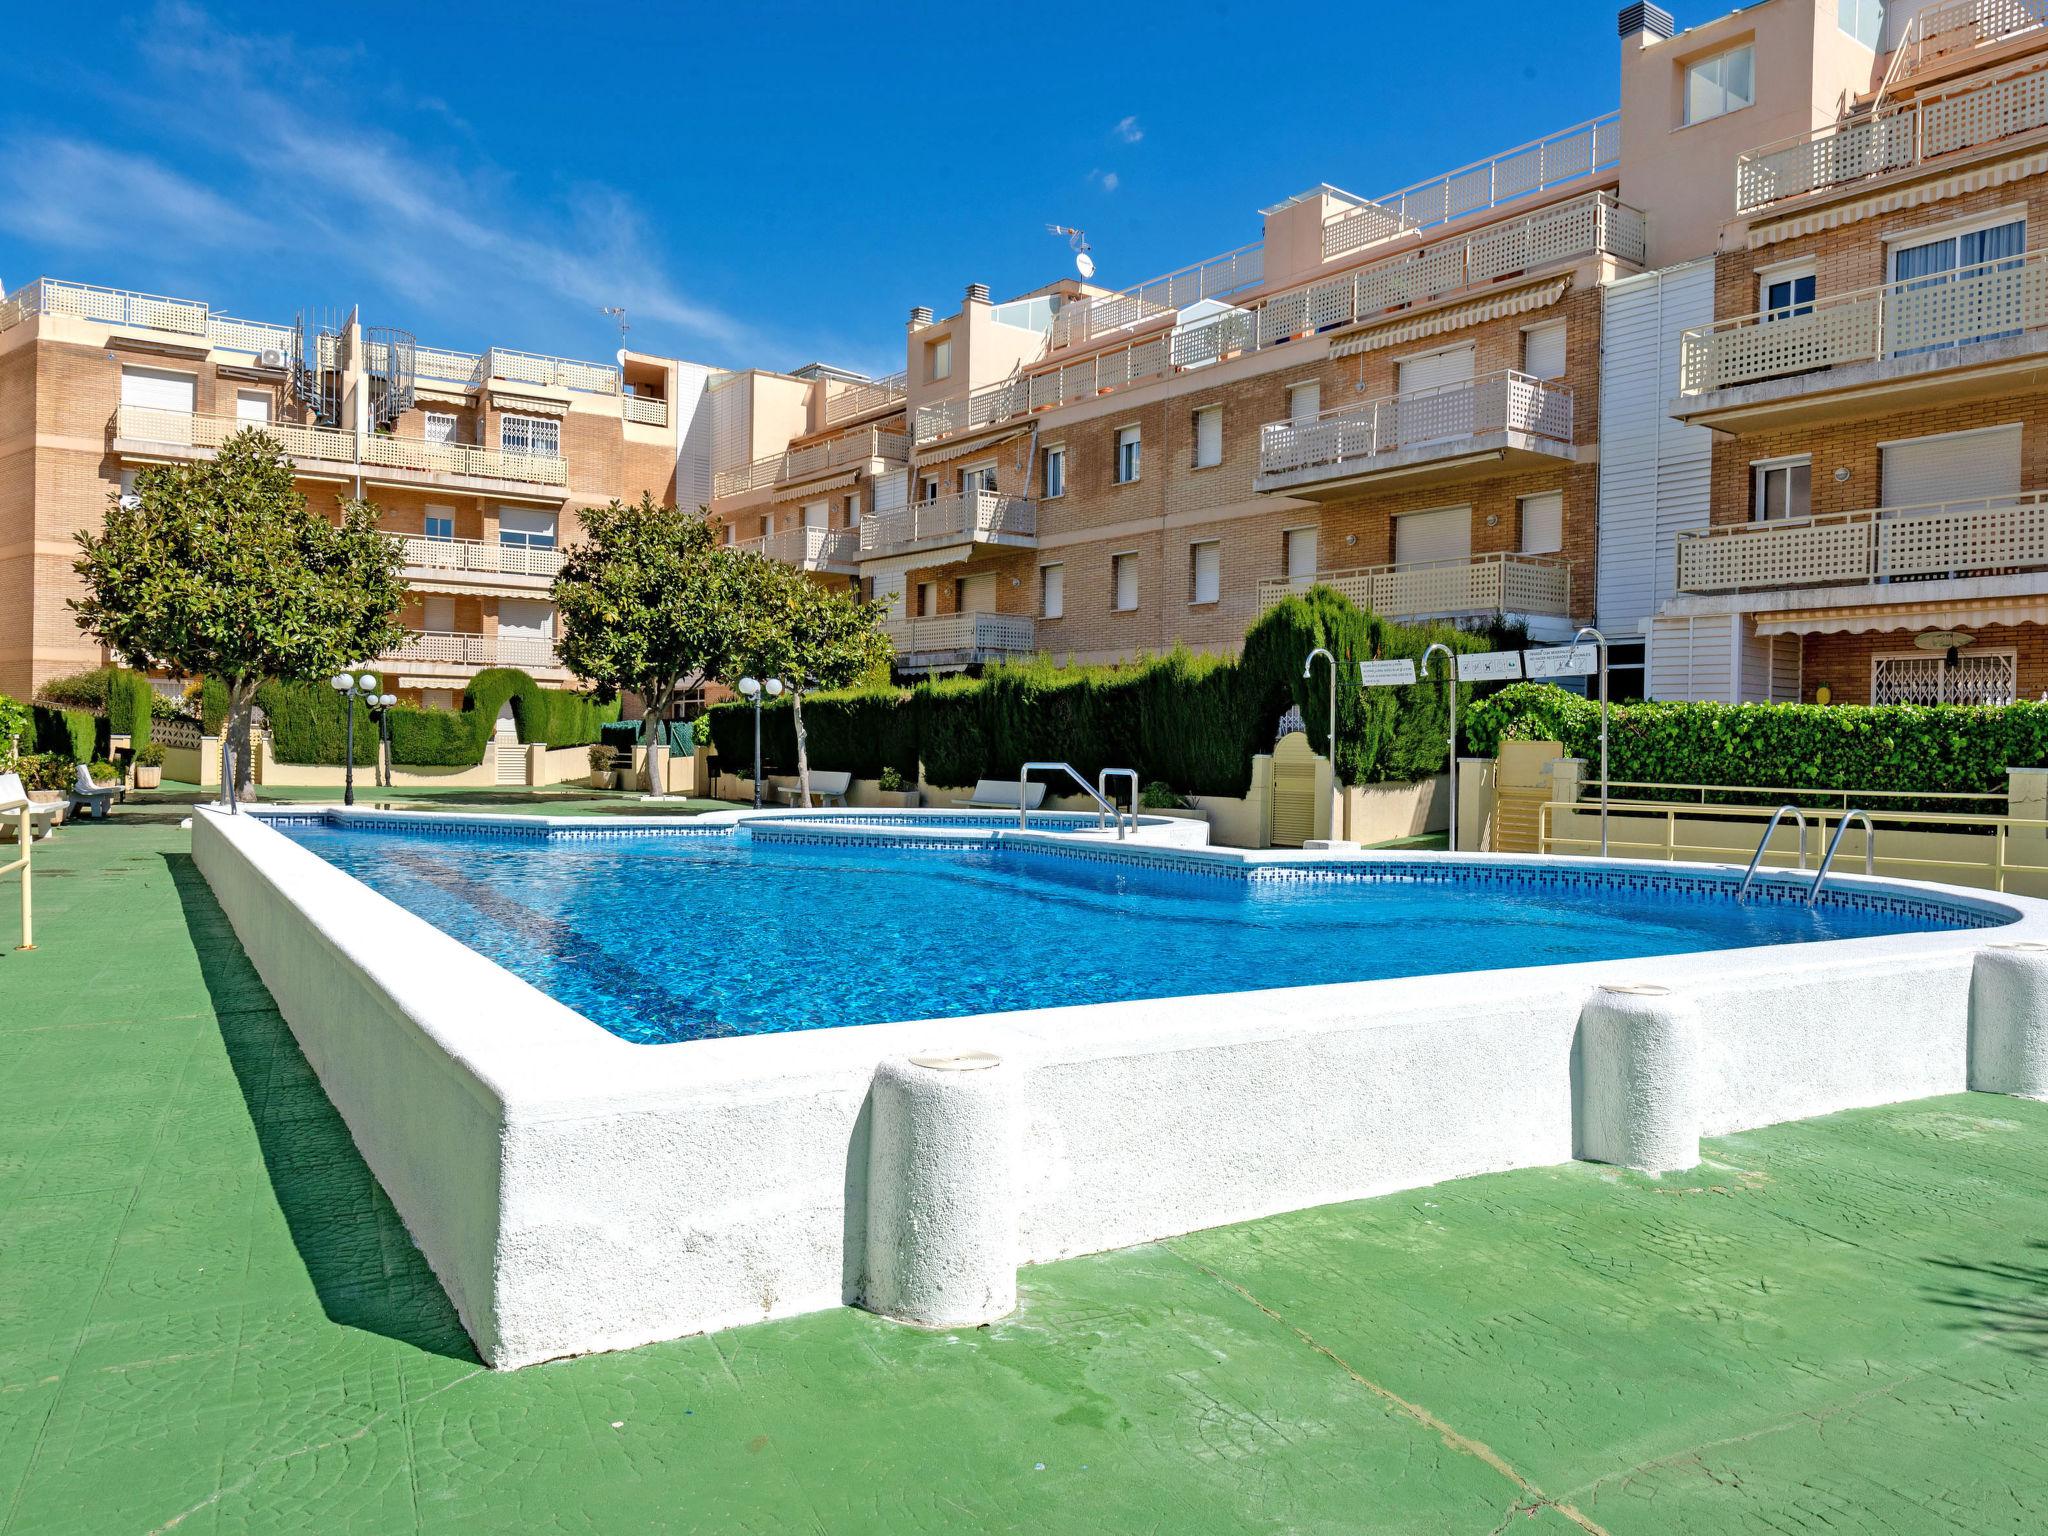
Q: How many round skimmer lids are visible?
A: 3